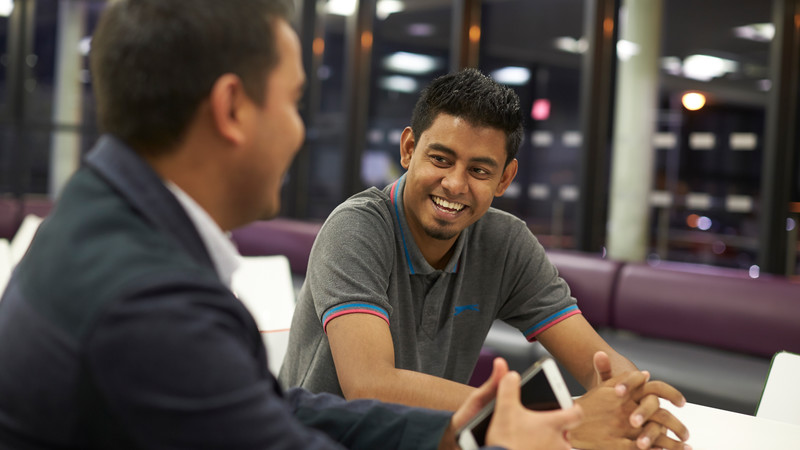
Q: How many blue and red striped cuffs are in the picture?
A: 2